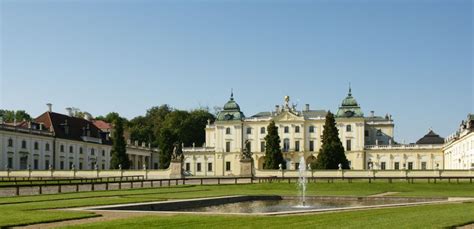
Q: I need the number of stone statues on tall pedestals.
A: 2